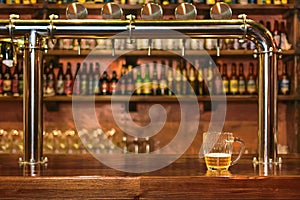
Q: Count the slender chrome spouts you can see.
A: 5